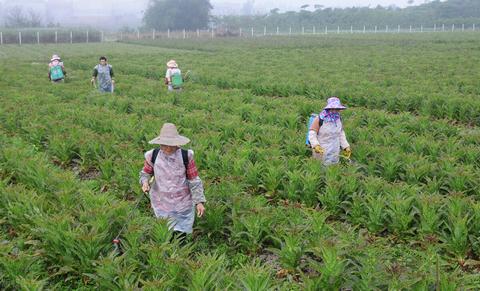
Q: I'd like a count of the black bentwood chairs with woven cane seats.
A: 0